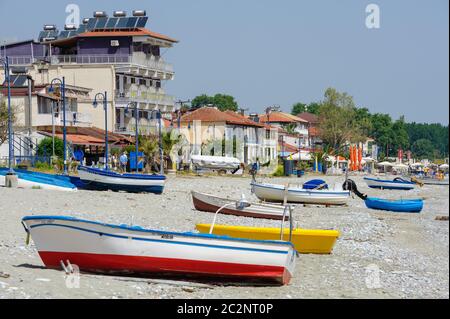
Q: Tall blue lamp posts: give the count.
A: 5